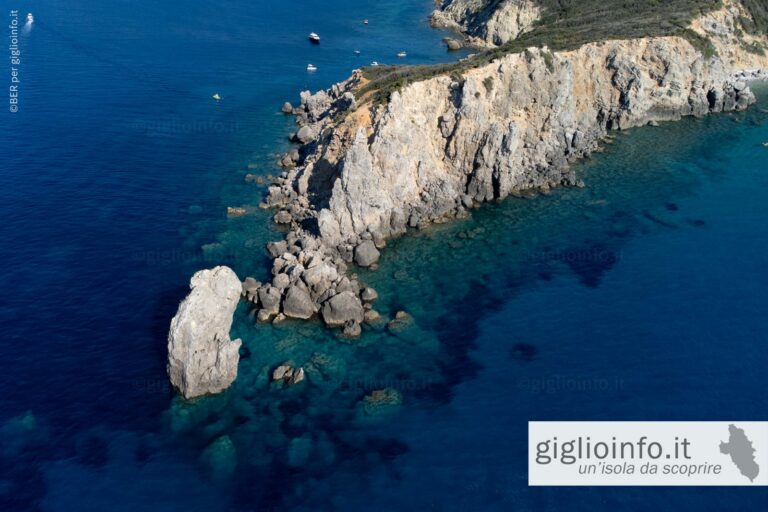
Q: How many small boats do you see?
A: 8